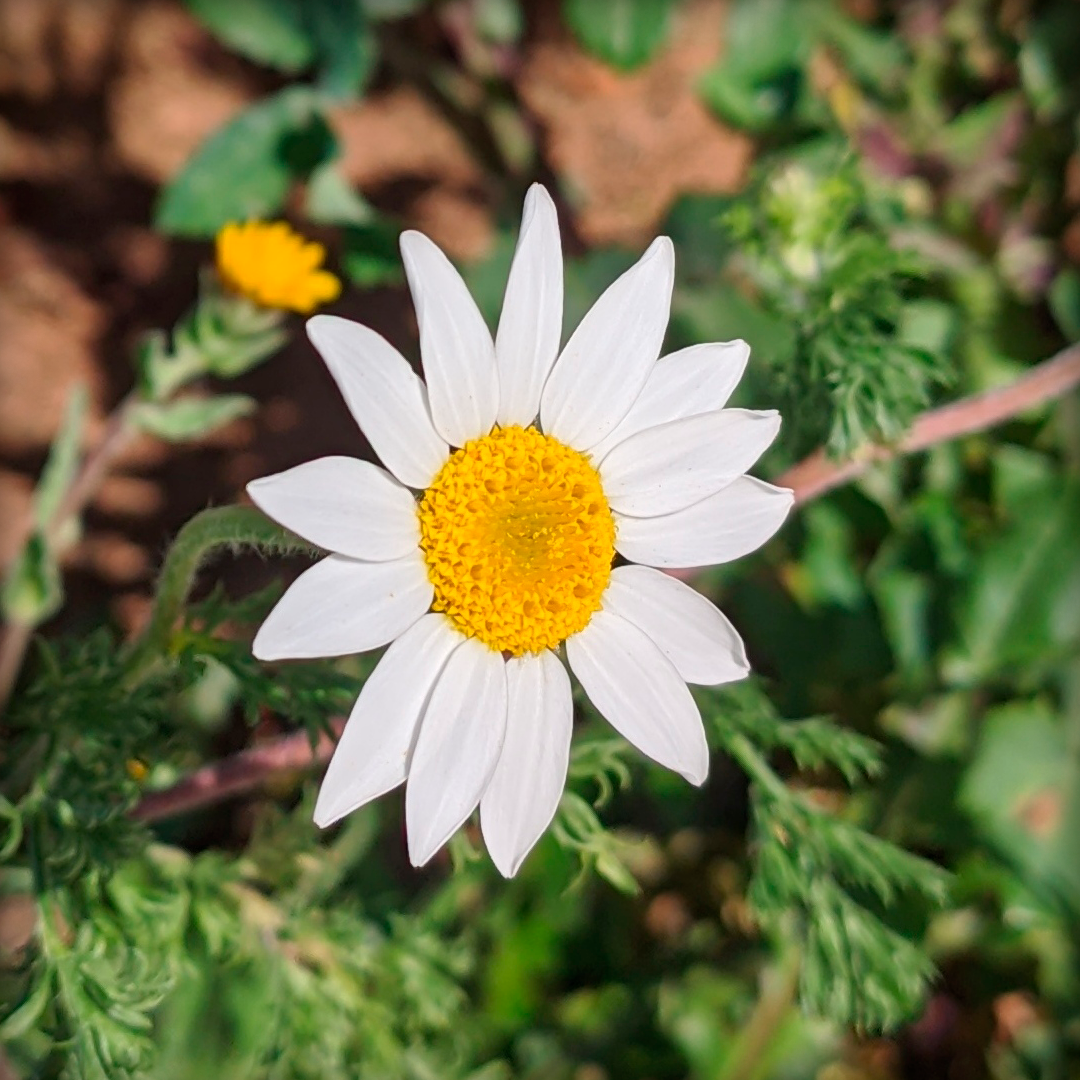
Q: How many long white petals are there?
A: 14